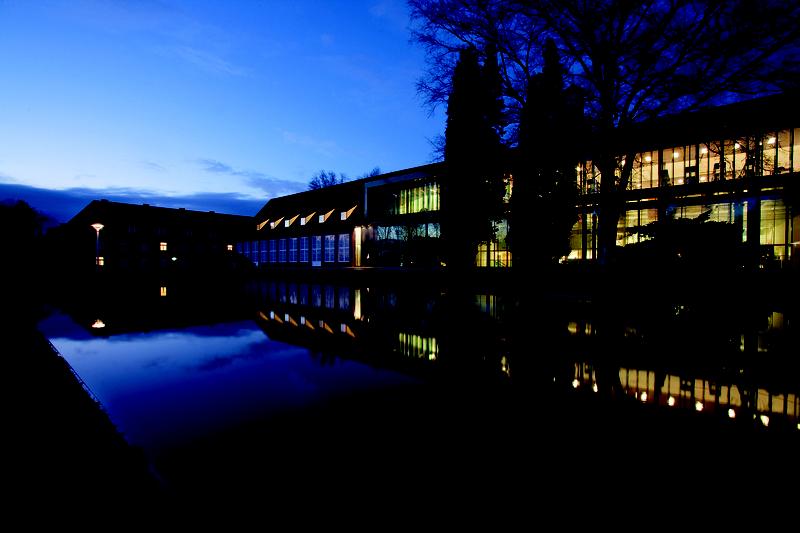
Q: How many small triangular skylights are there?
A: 6